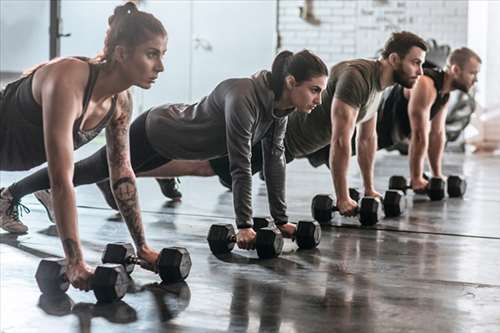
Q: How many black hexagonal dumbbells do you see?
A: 8